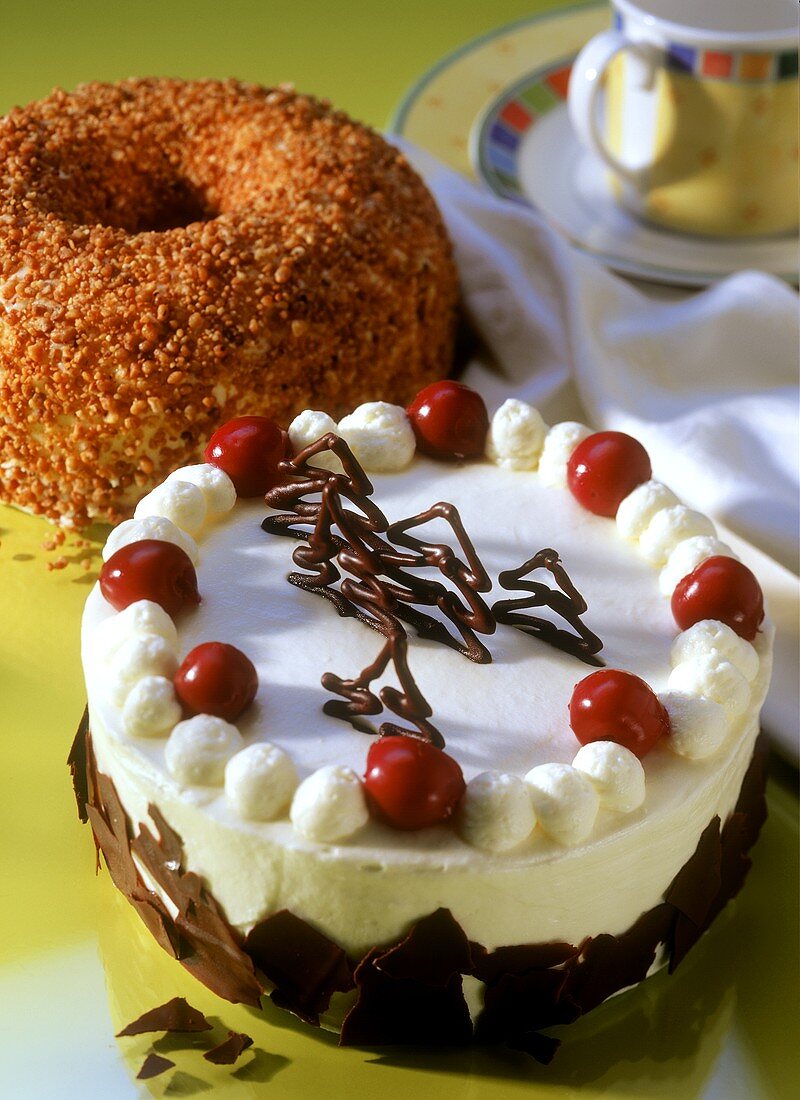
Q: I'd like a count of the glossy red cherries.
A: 8